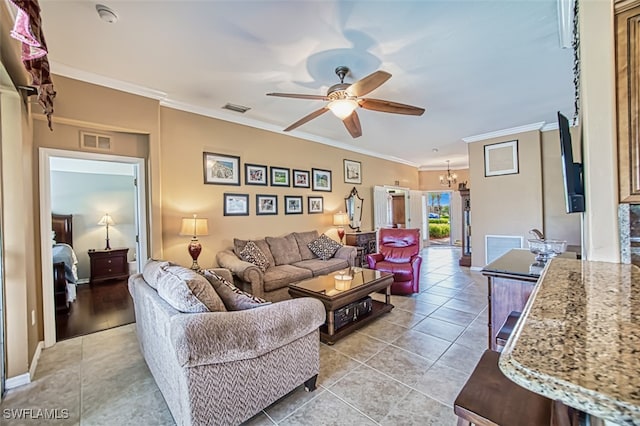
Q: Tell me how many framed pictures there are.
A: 11